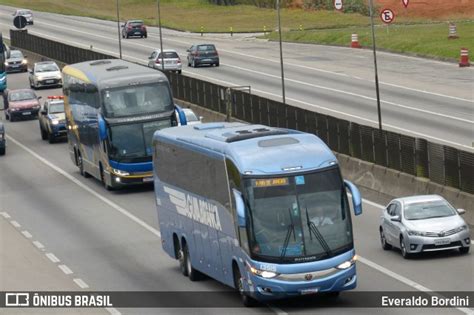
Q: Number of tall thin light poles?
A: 4